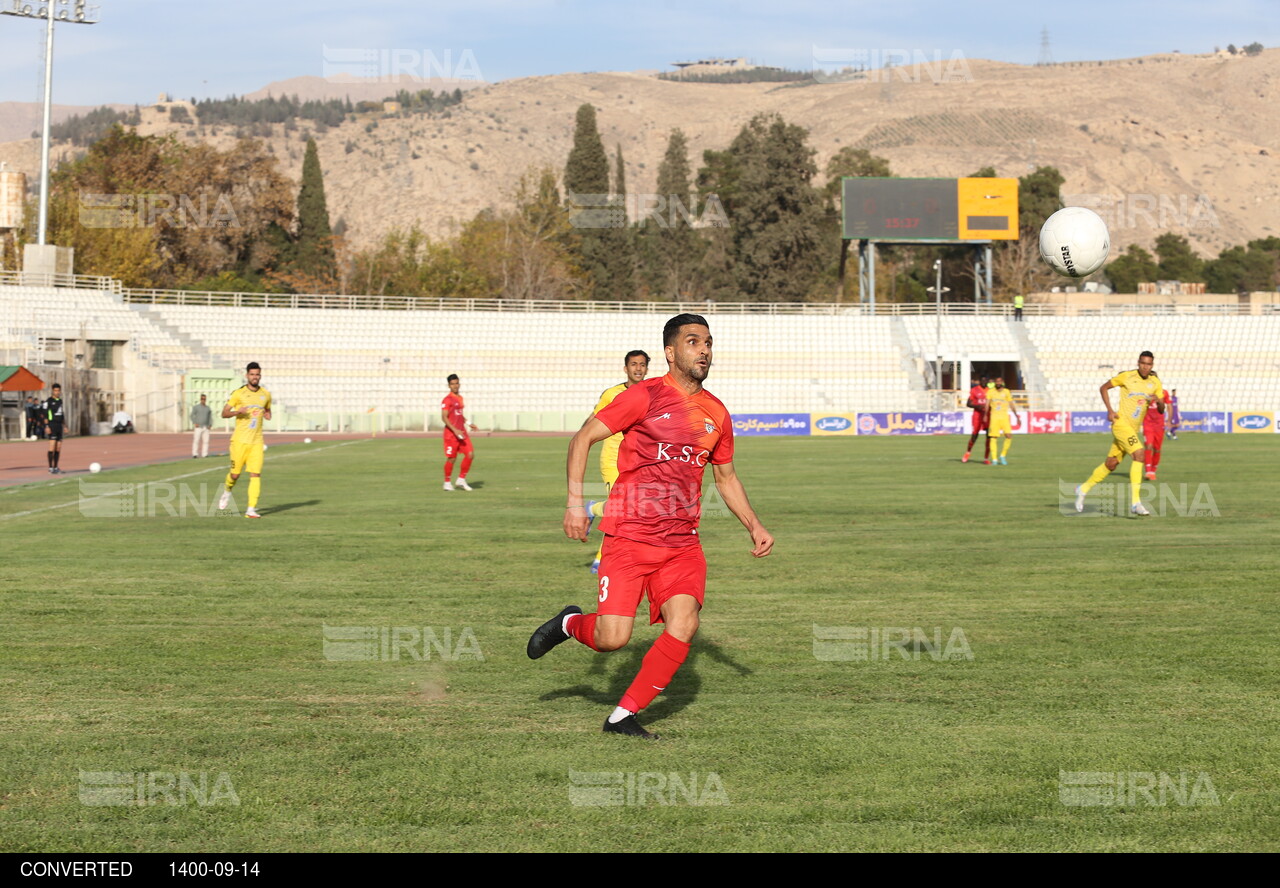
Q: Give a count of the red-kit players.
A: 4